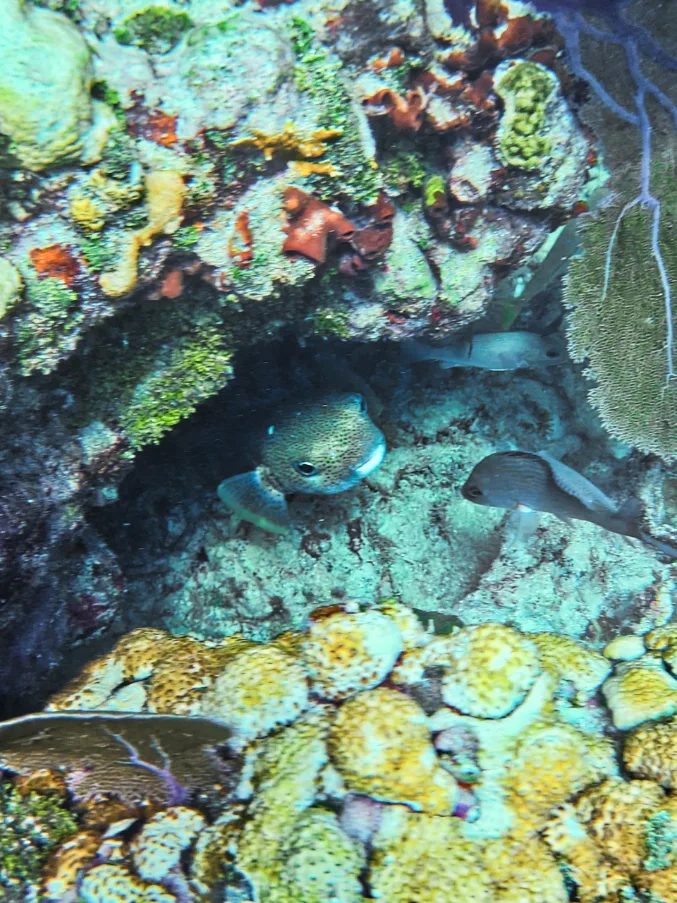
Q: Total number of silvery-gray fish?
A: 2